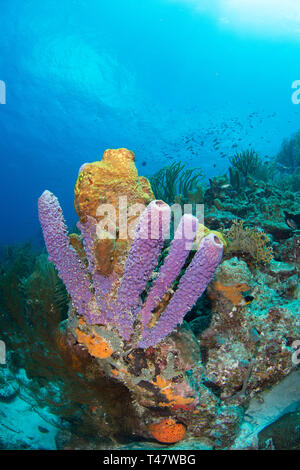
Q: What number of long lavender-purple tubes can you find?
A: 4